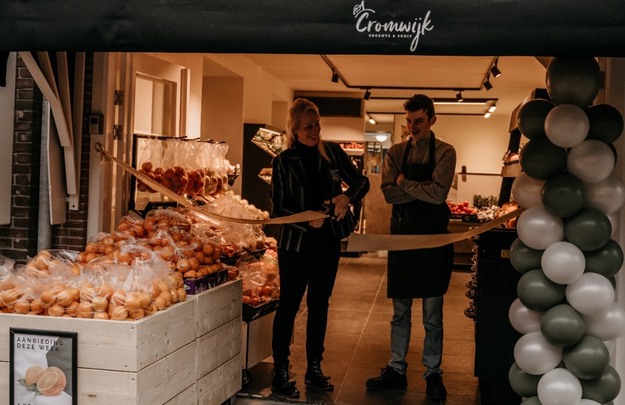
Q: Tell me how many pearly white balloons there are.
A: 13